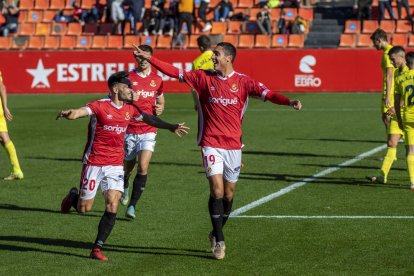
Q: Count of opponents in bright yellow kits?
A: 5